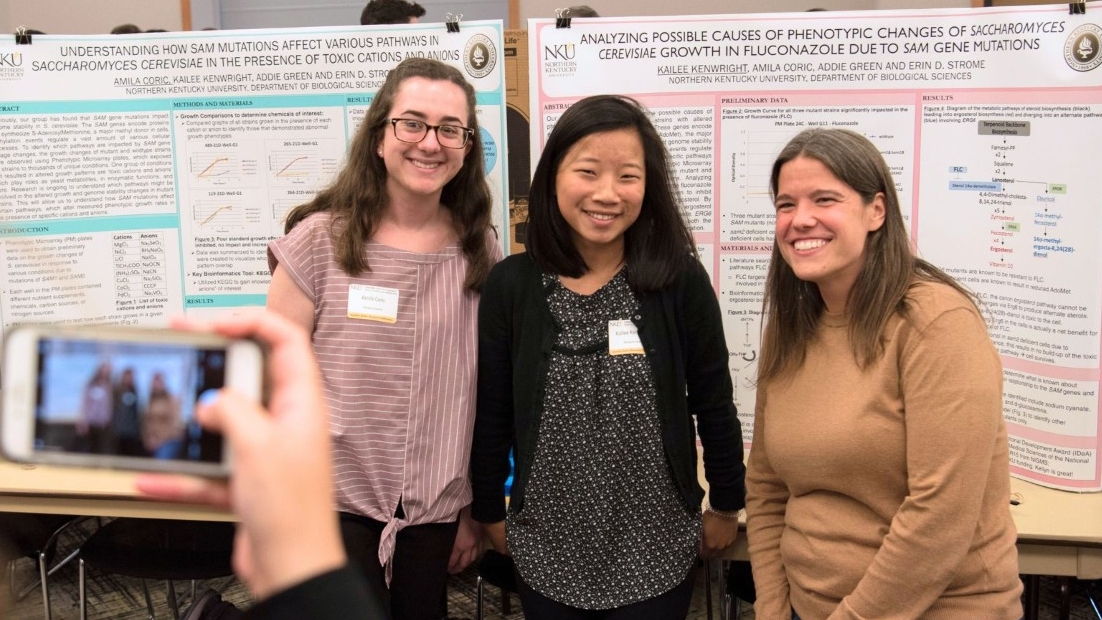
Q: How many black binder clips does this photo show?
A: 4